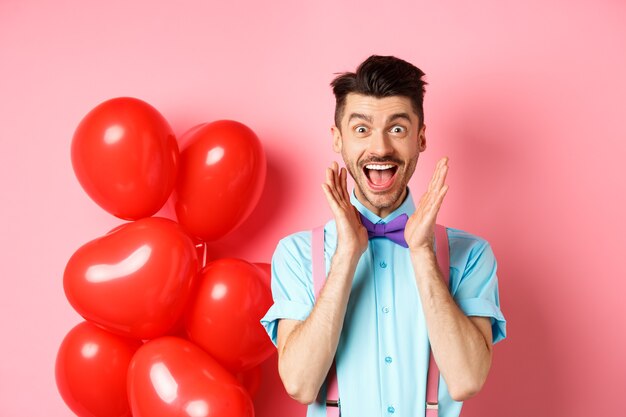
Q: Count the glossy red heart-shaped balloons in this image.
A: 6